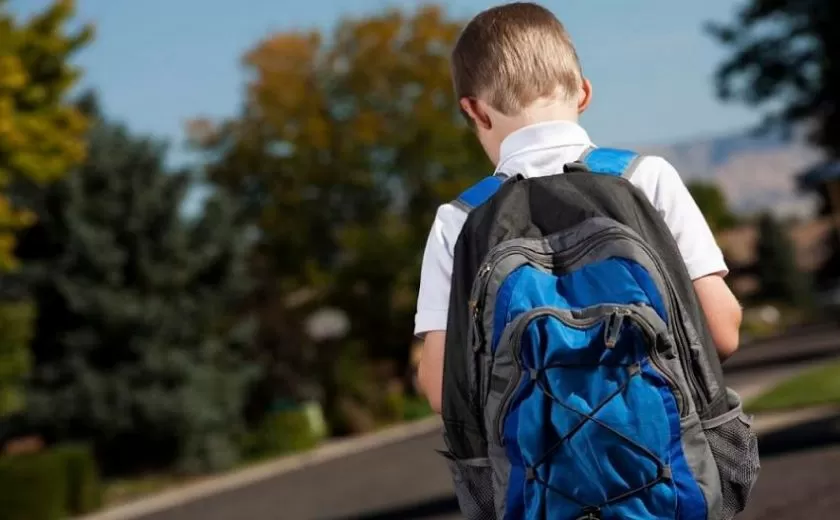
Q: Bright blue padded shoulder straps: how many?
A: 2